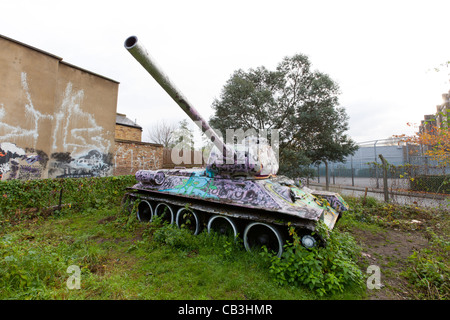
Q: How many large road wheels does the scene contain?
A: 5